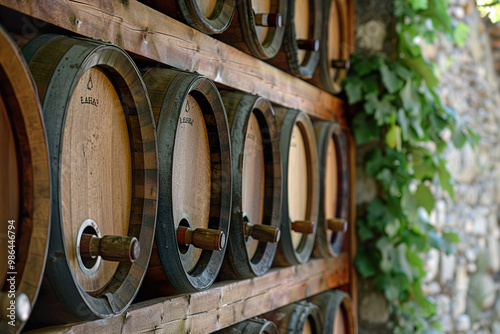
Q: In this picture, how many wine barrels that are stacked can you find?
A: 13